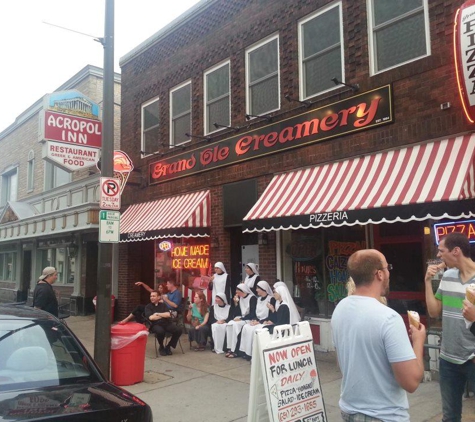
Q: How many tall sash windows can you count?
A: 6